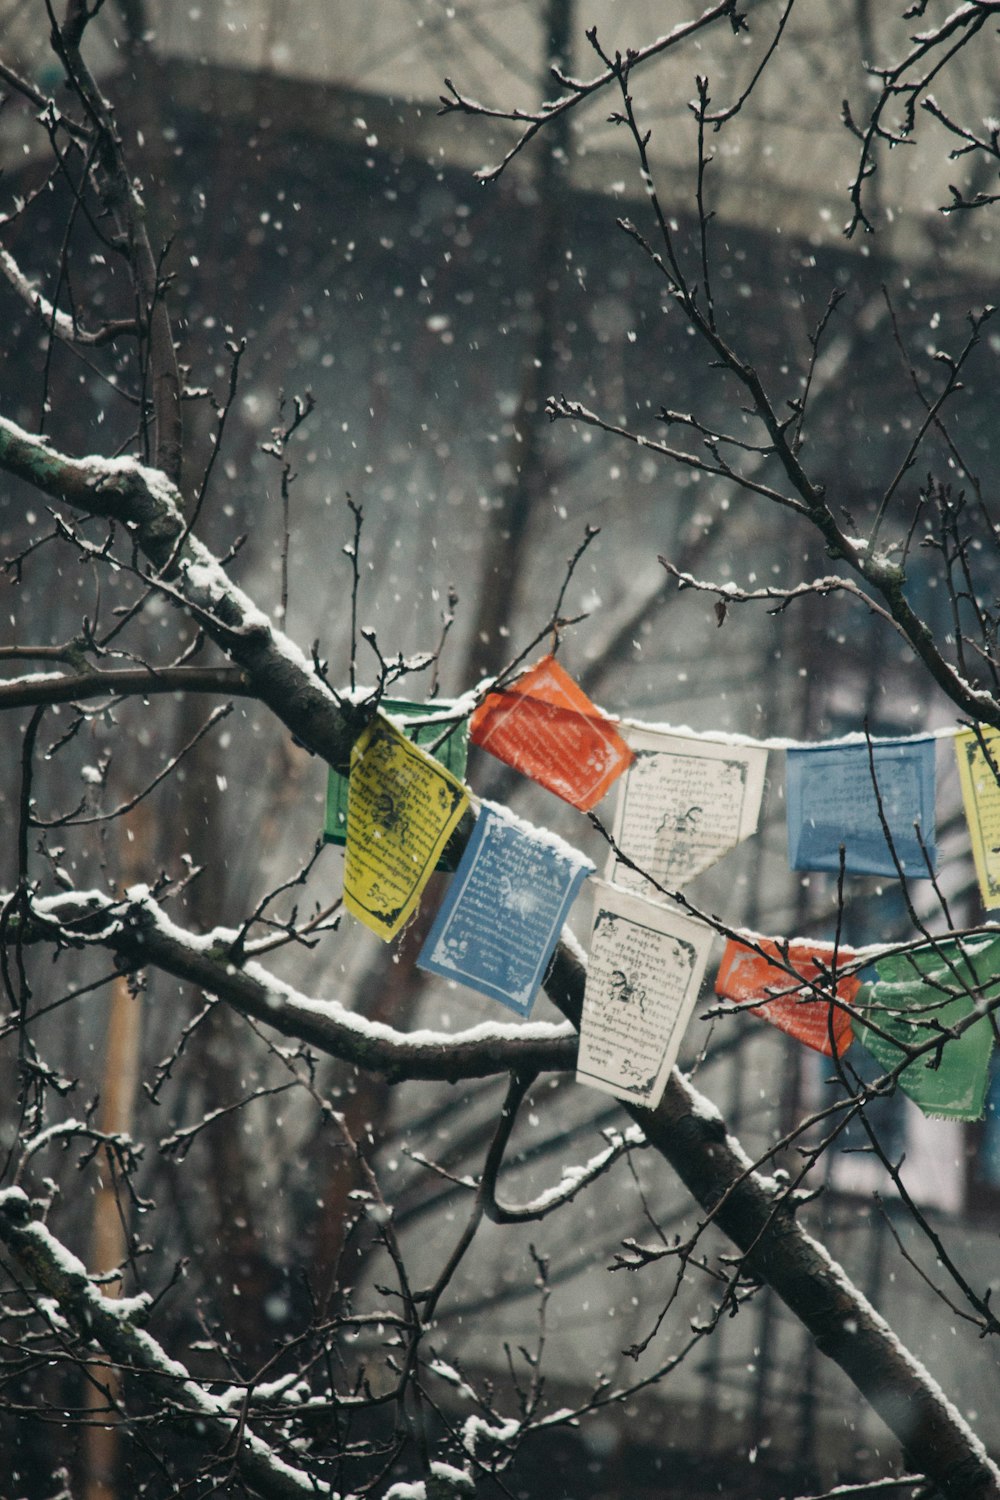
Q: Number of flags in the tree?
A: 10